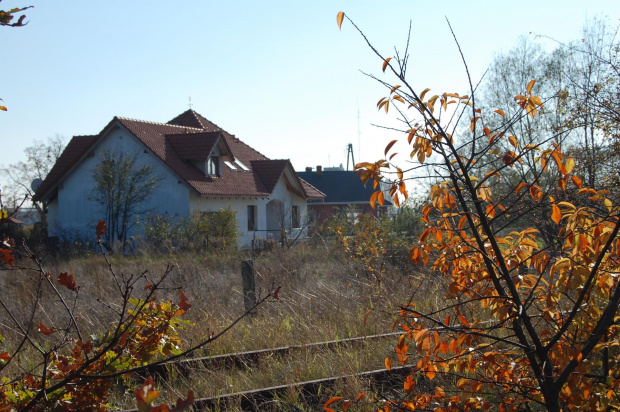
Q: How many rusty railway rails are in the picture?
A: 2